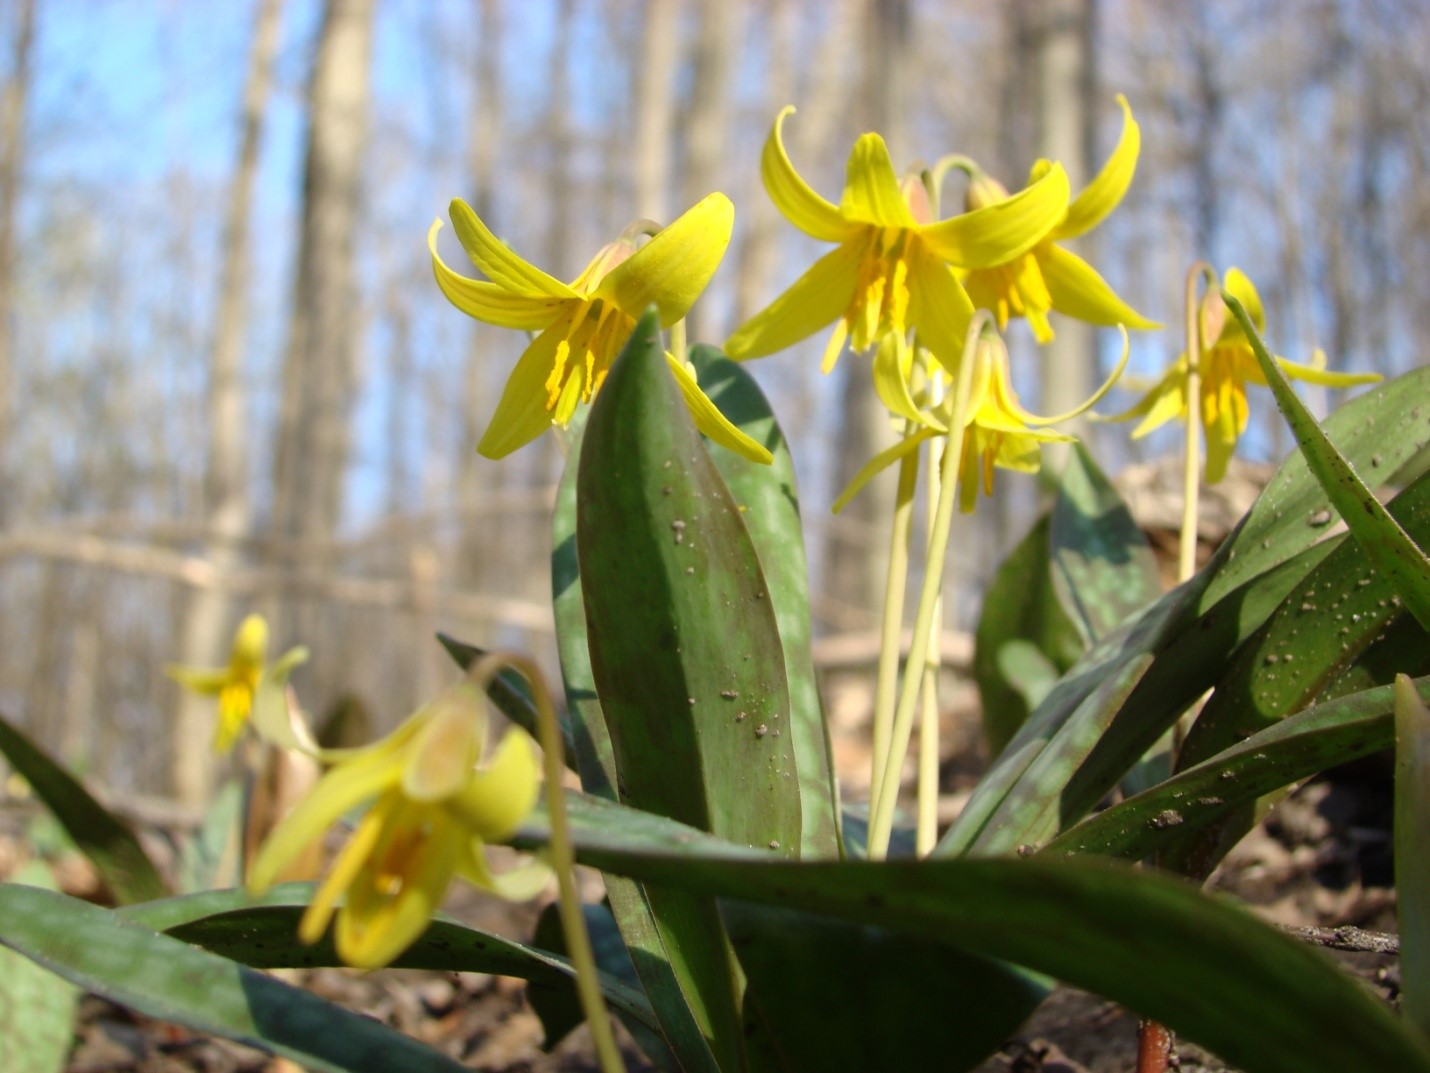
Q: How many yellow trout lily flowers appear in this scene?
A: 7